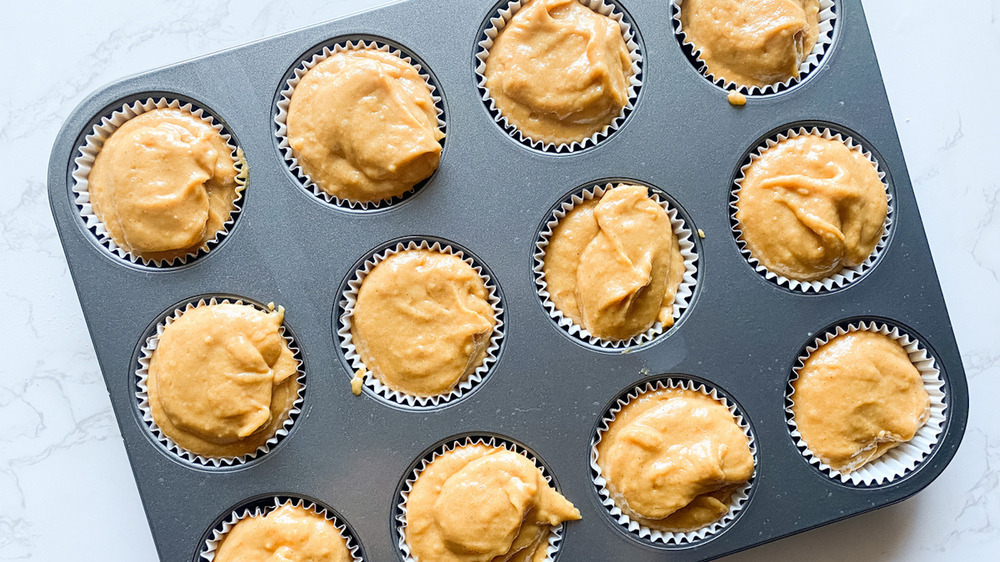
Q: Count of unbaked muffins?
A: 12